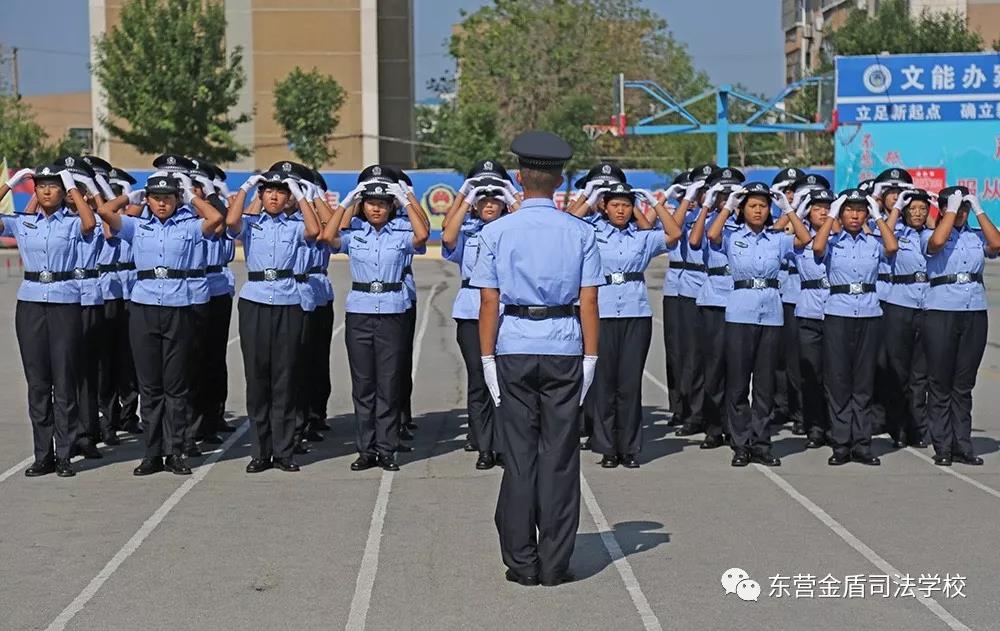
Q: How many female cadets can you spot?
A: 11